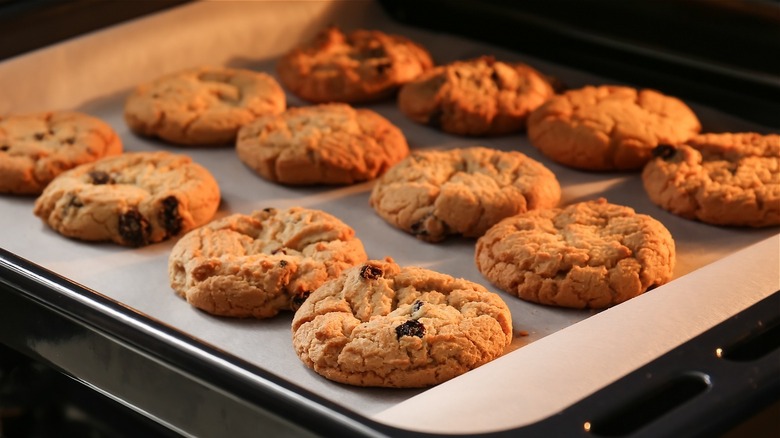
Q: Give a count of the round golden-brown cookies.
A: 12